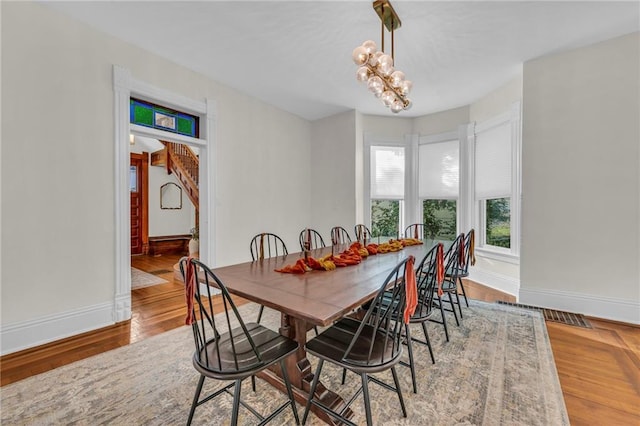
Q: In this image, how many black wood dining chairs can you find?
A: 10